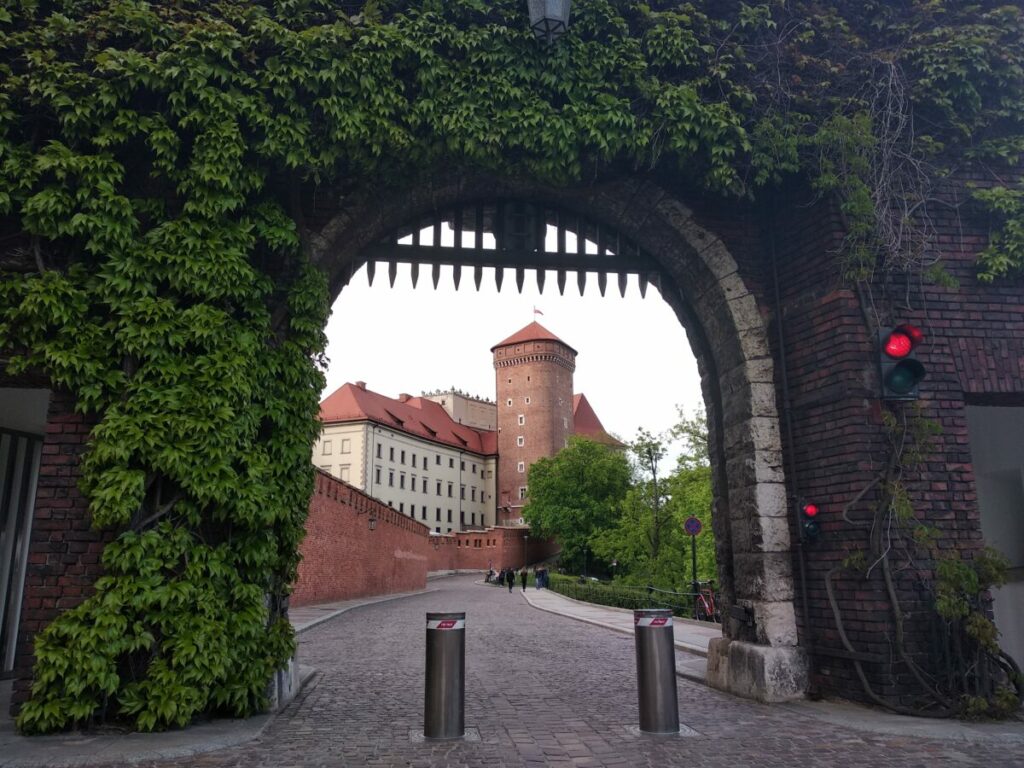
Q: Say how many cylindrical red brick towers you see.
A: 1